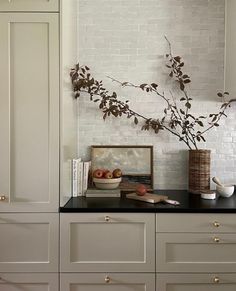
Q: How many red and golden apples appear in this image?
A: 4